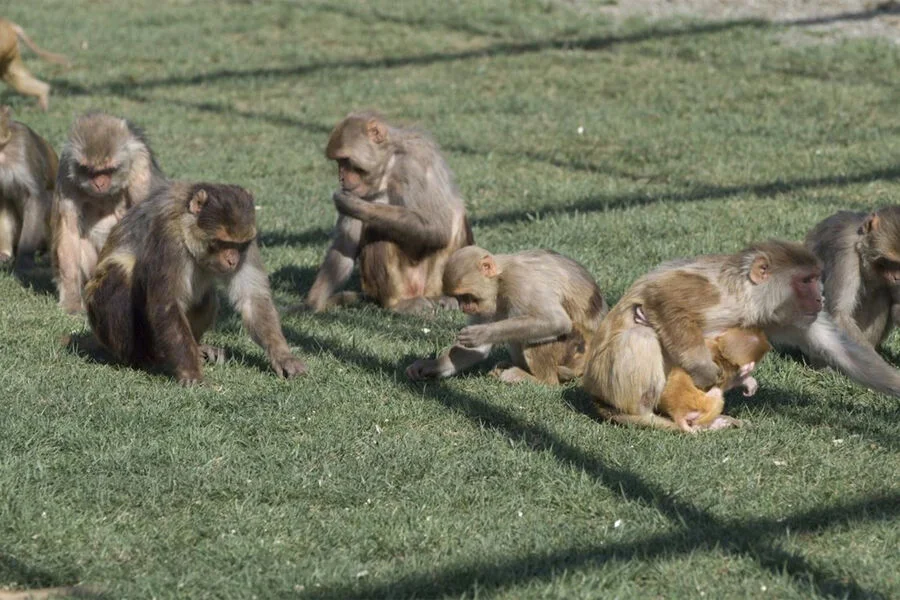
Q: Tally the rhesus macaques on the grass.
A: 9